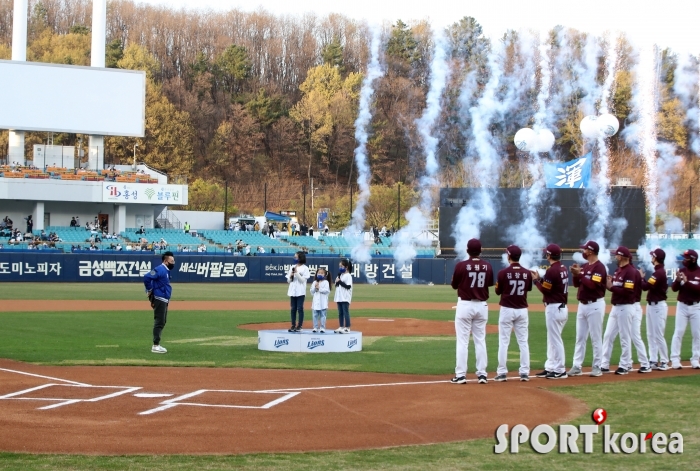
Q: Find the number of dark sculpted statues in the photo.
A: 0